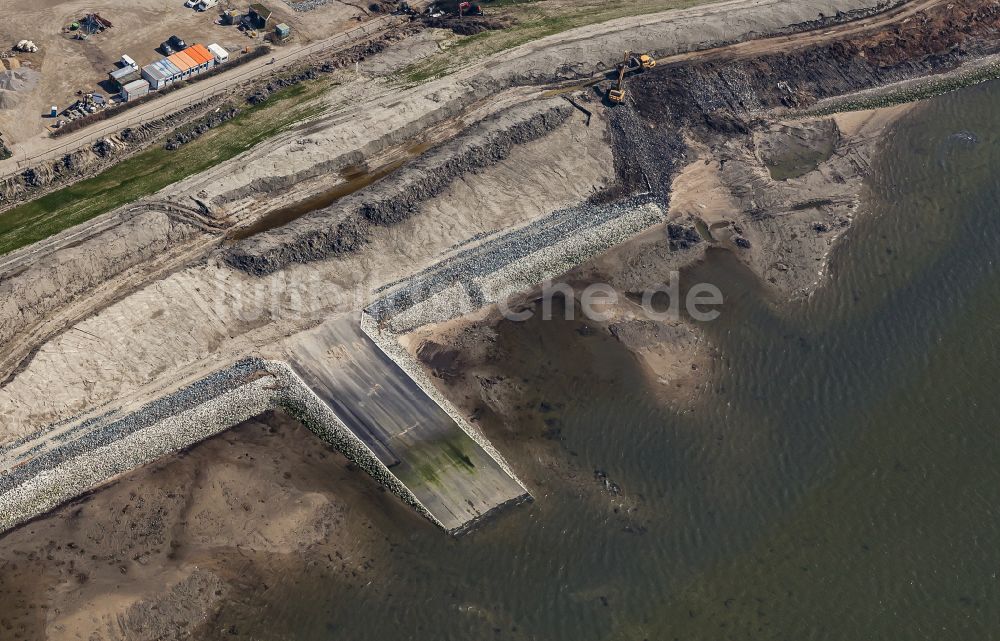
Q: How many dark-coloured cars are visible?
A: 2